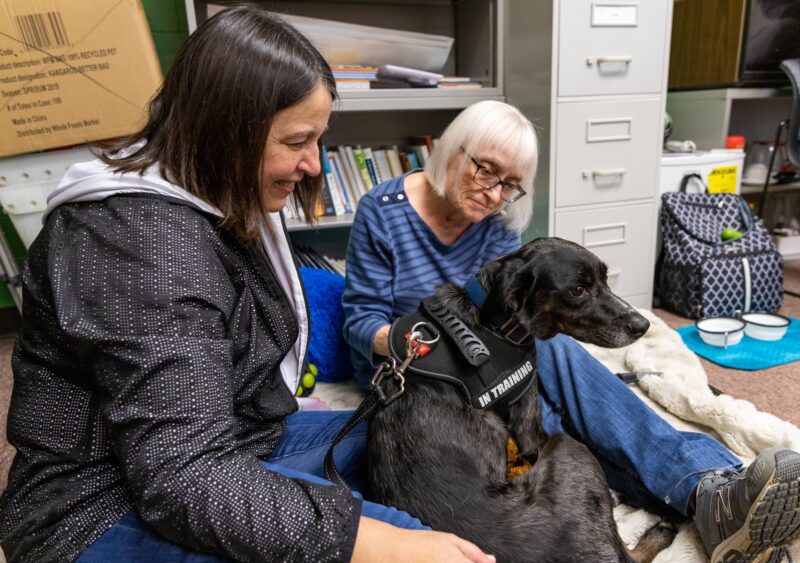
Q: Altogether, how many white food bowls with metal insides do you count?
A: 0